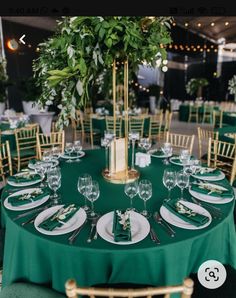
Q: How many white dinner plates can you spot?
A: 11